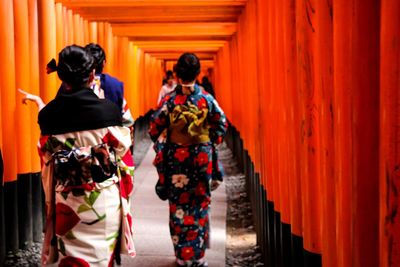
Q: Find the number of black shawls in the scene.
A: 1